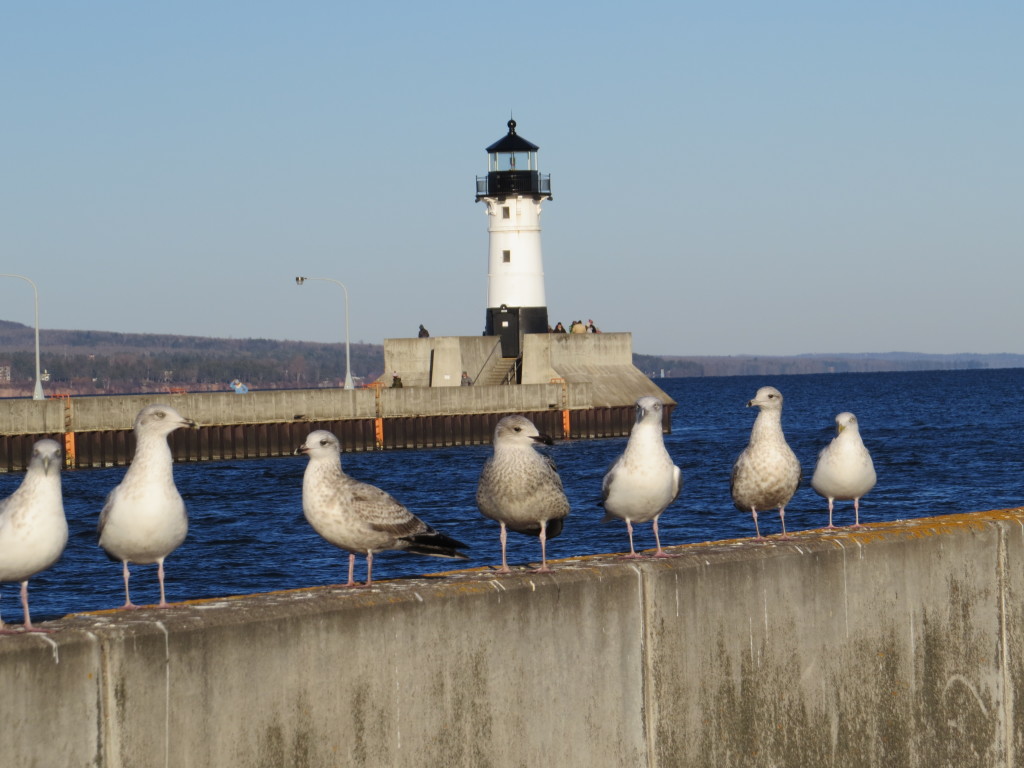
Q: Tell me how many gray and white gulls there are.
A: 7